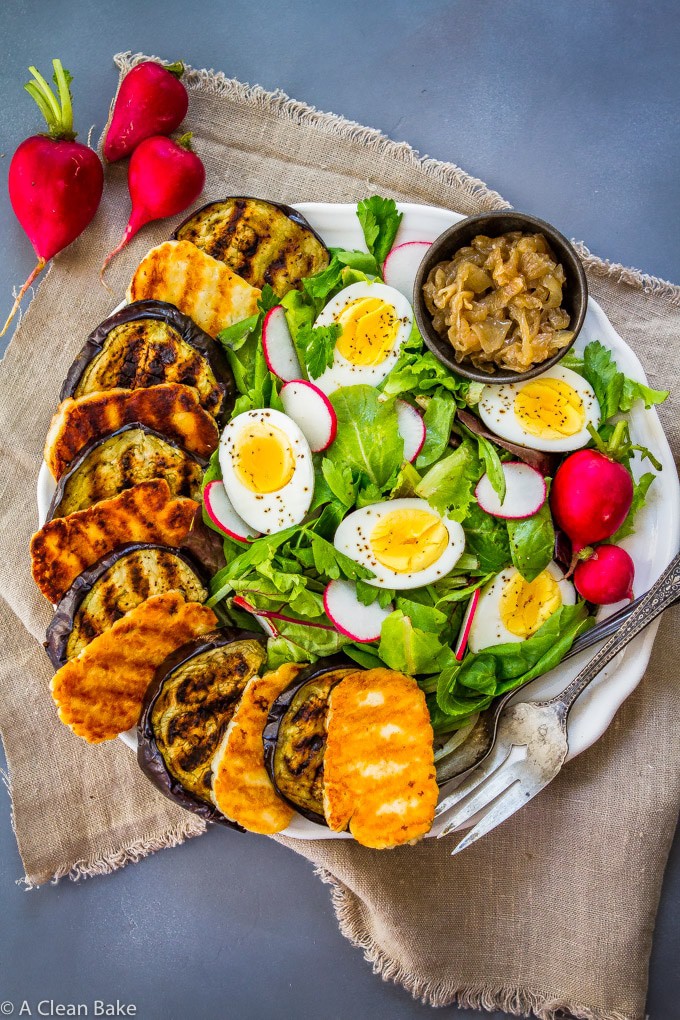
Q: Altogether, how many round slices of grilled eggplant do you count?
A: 6